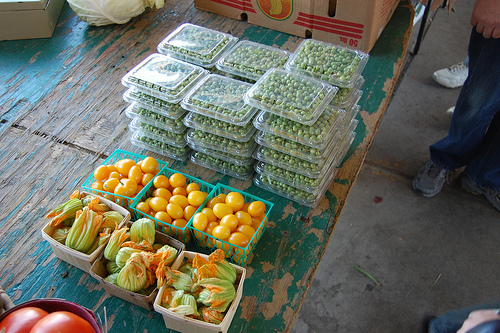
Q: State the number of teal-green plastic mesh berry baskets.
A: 3